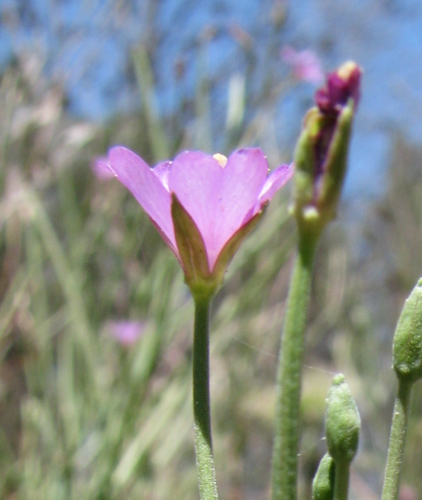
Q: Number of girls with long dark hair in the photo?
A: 0